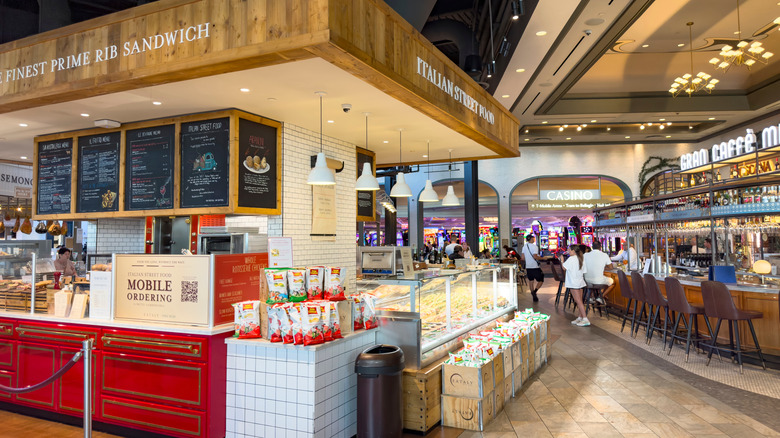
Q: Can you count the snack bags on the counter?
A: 14